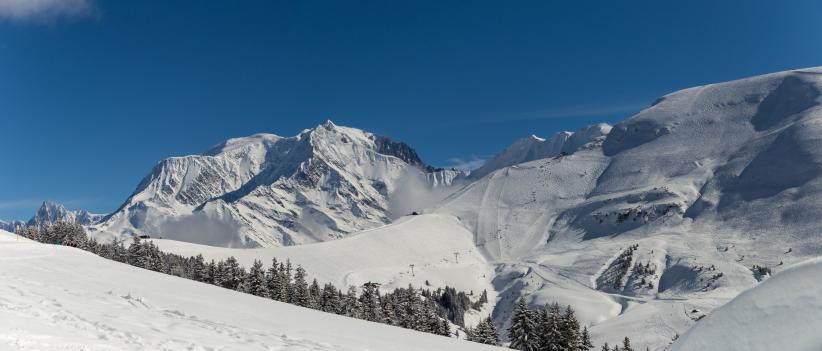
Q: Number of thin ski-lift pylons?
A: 2